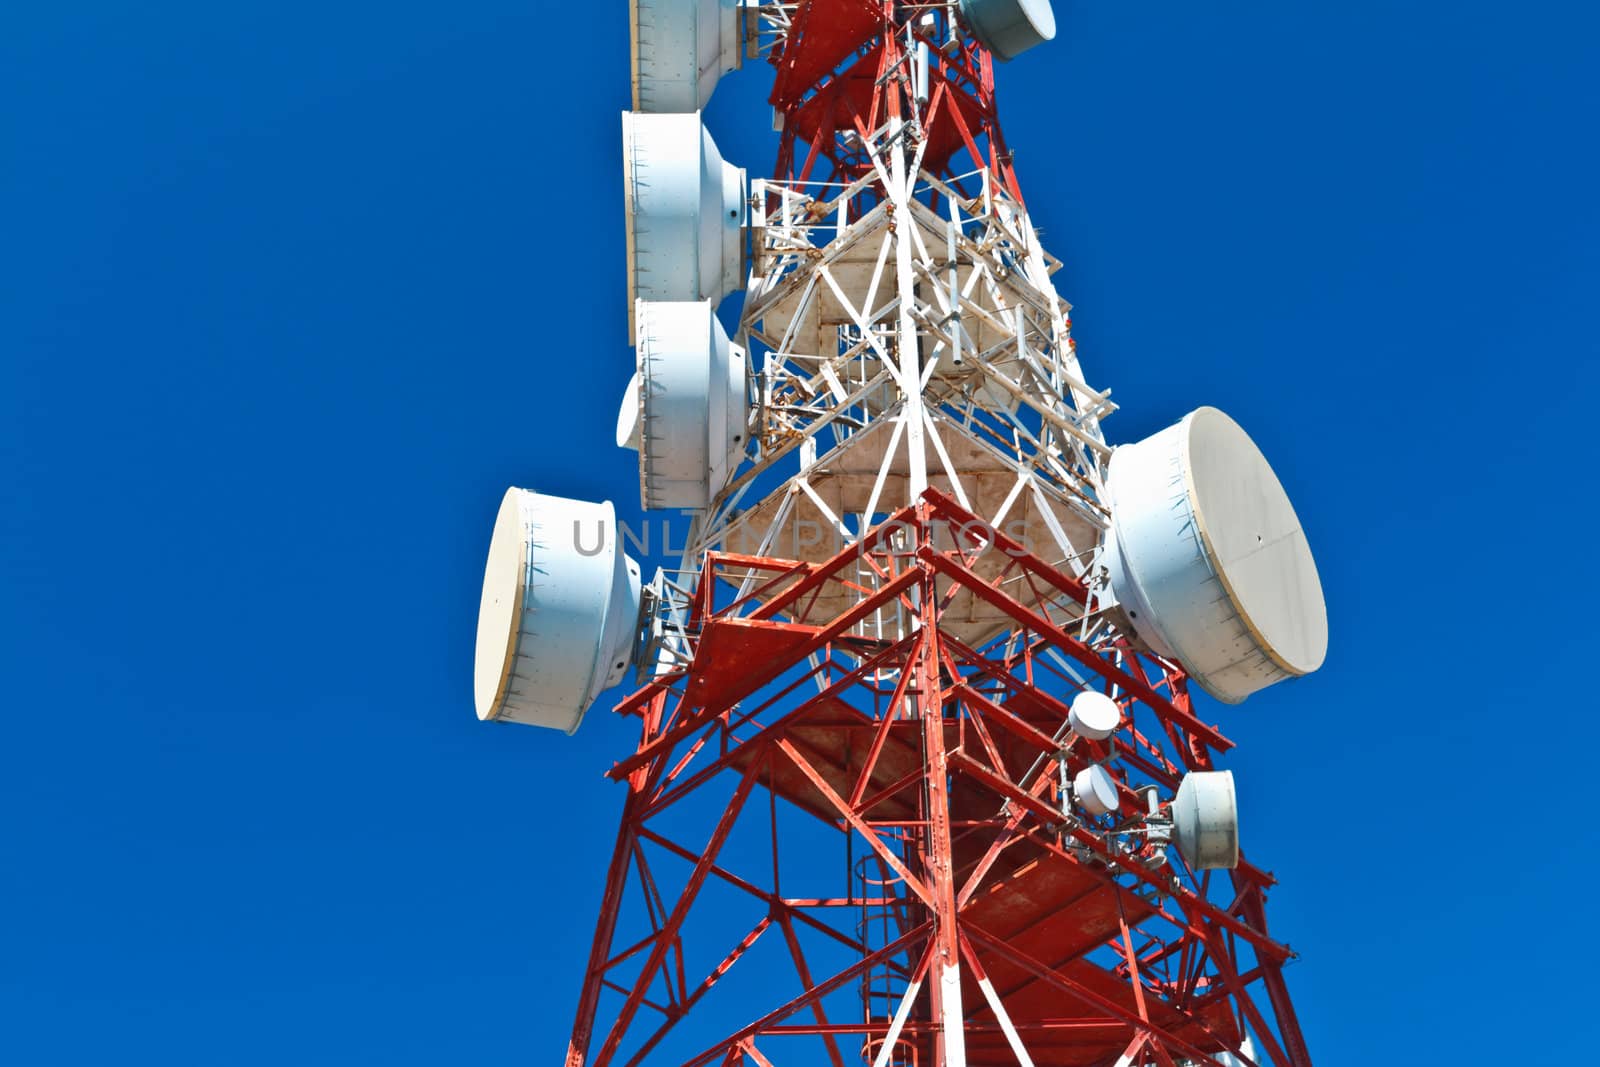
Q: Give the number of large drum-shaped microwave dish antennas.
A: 5